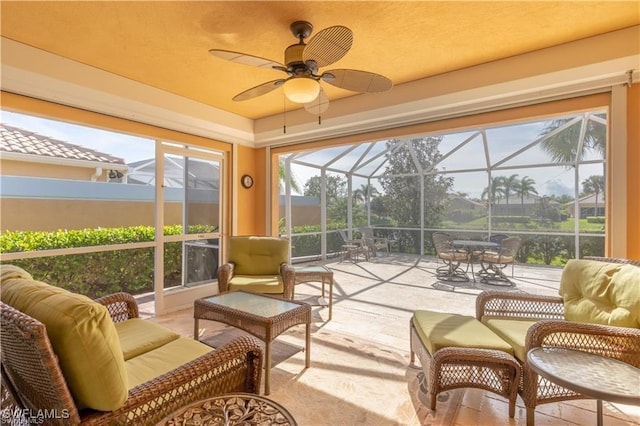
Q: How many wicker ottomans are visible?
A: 1